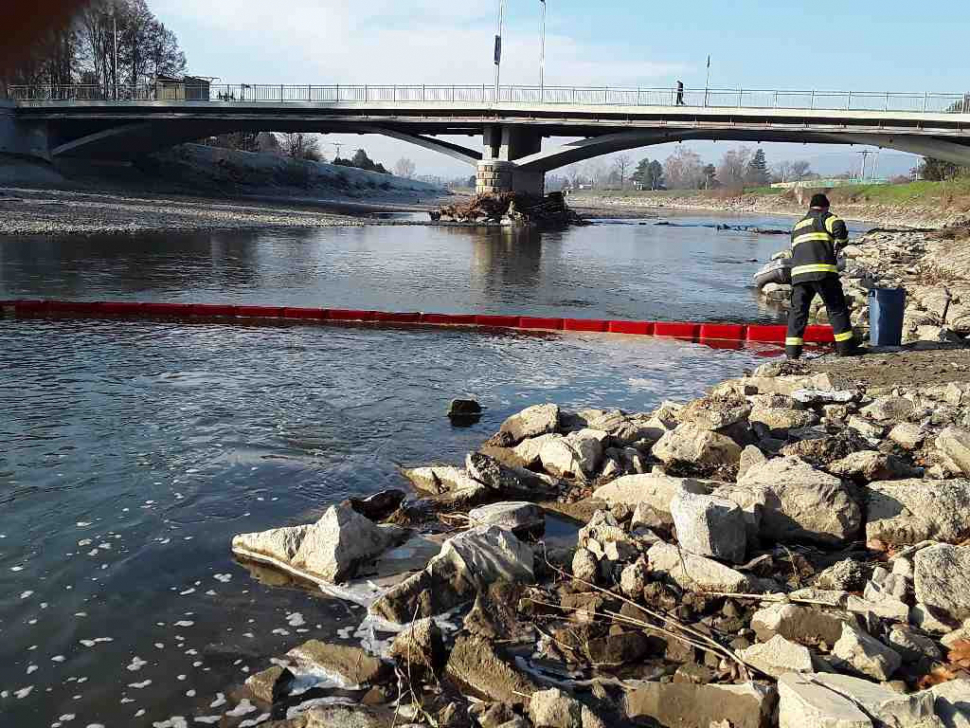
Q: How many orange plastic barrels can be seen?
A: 0